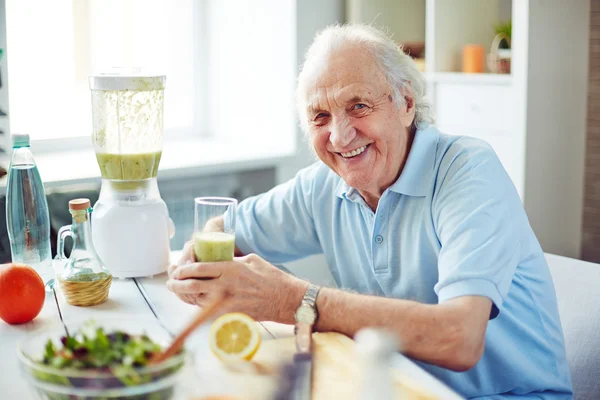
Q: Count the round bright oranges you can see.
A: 1